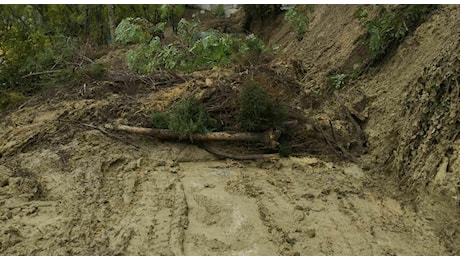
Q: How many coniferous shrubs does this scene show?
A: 2